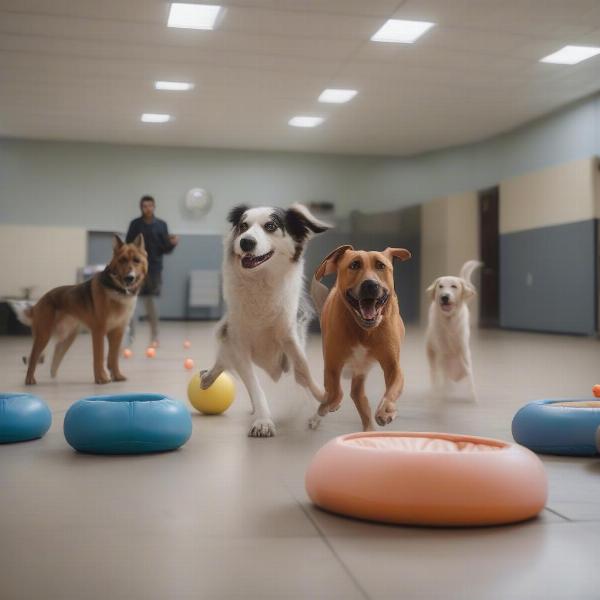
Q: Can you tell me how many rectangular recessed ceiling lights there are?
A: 7